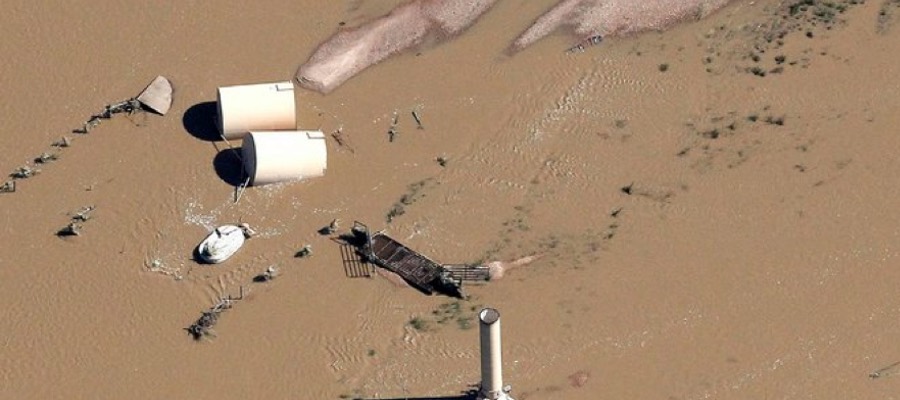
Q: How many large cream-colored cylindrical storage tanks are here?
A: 2